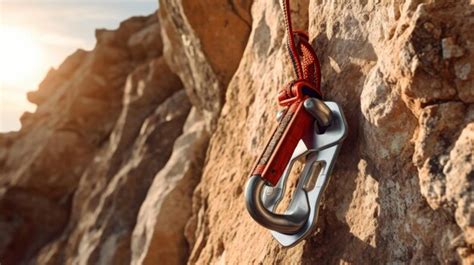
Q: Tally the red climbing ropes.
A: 1